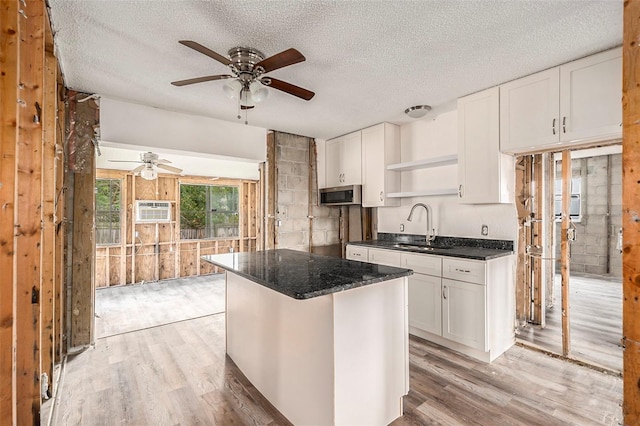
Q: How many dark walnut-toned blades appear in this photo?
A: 5